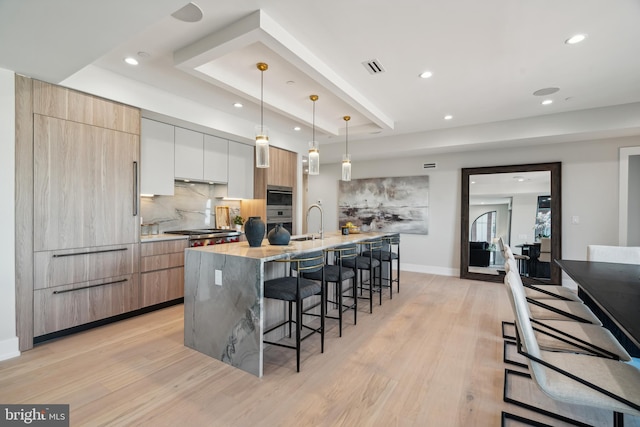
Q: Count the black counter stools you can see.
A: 4